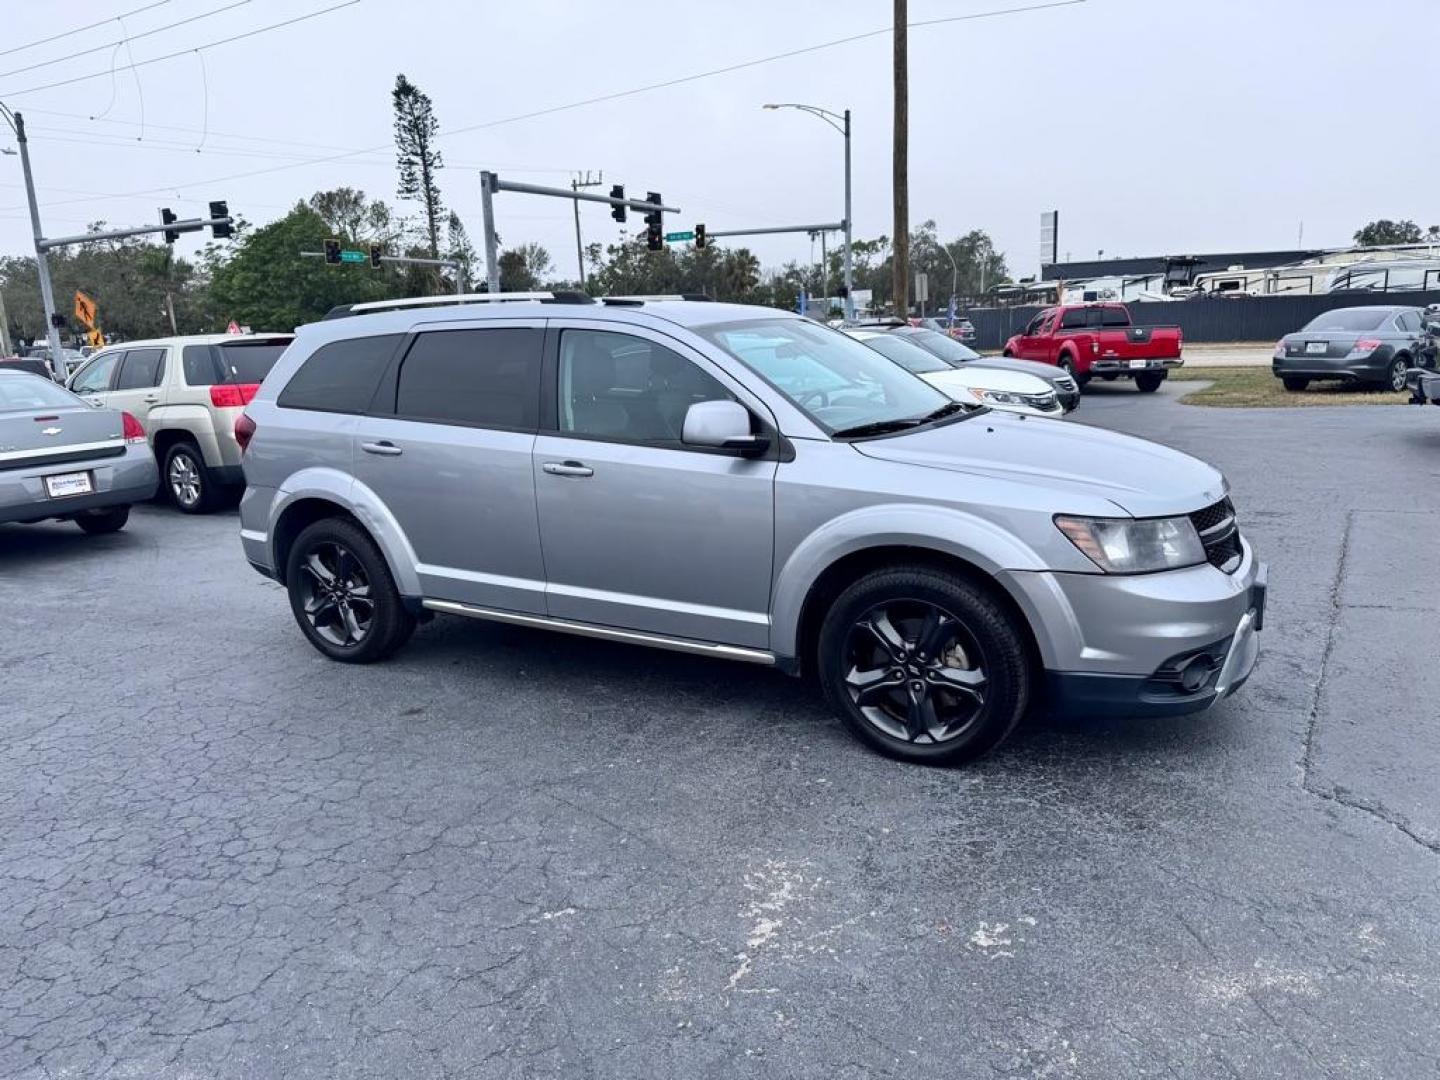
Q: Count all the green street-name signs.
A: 2